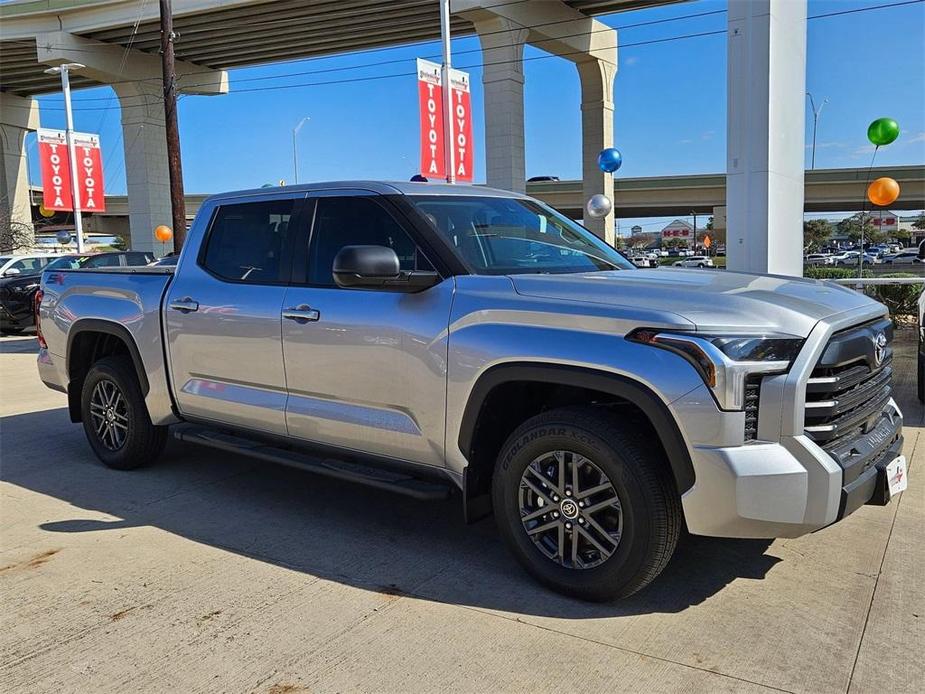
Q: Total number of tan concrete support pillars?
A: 4